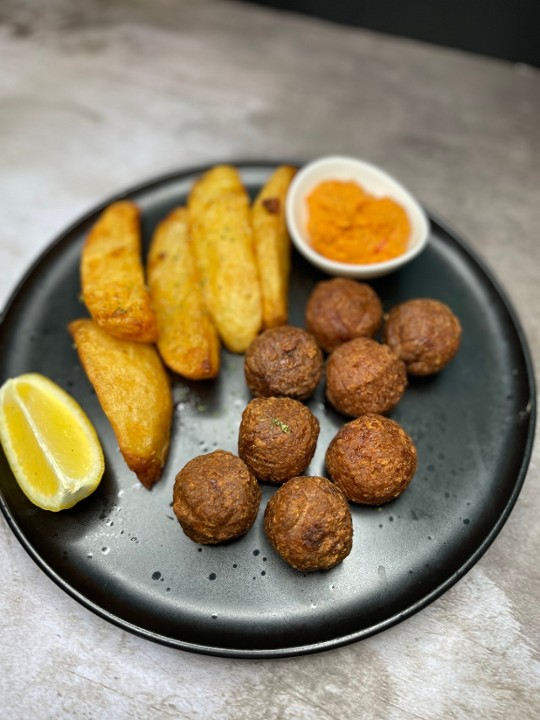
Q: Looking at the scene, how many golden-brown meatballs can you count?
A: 8